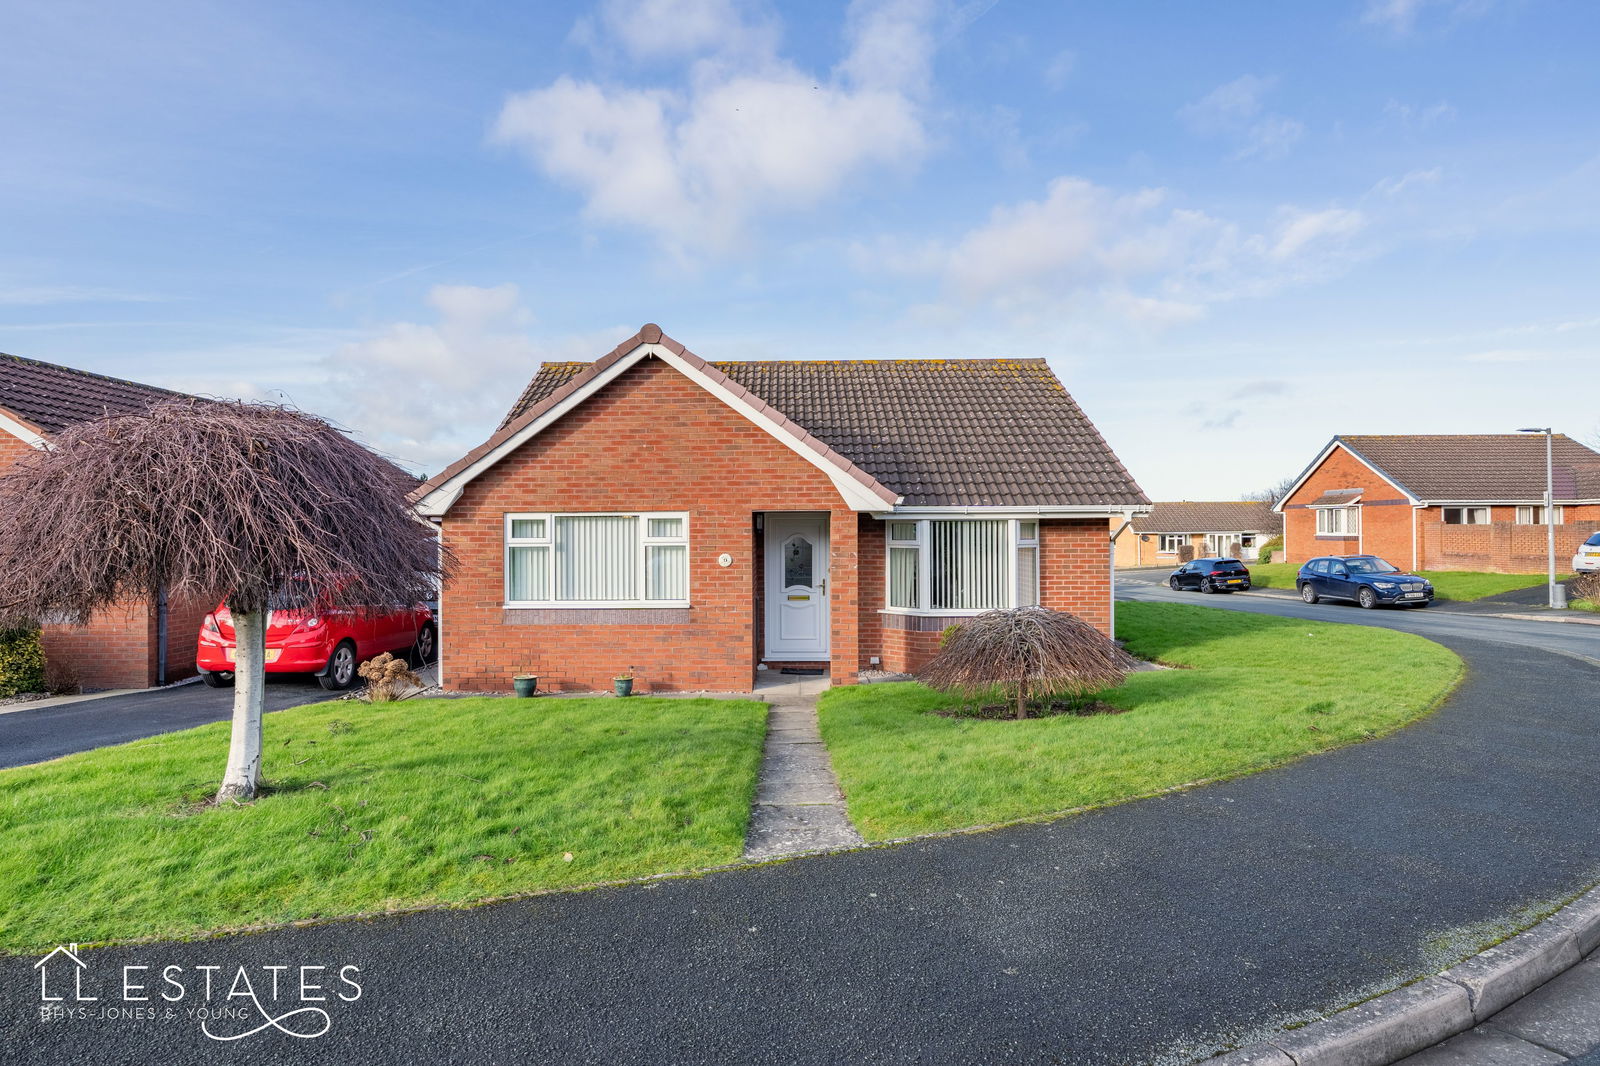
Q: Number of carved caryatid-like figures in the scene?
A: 0